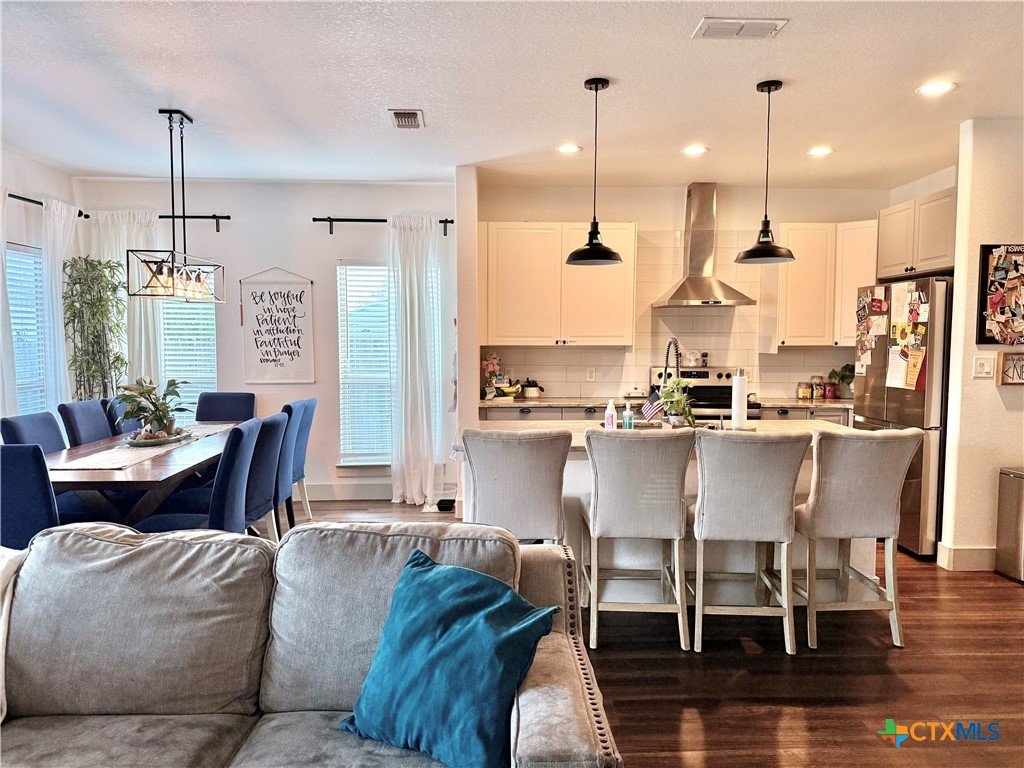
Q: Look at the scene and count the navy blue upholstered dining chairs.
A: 9